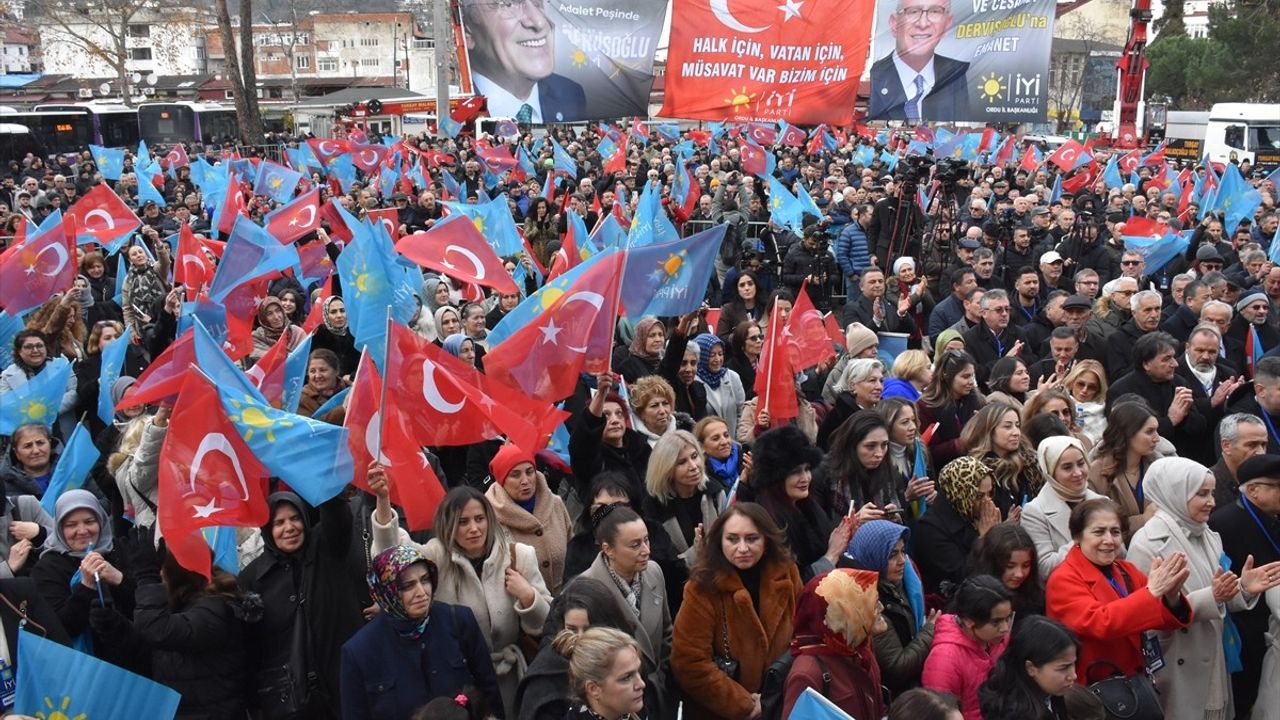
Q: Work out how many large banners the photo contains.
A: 3